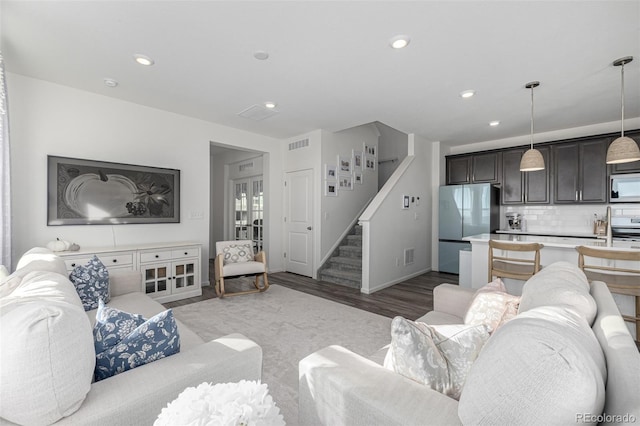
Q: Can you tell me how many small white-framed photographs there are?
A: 8